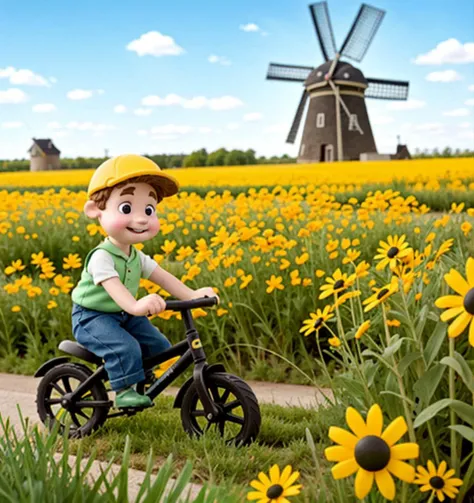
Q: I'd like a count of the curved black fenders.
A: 2